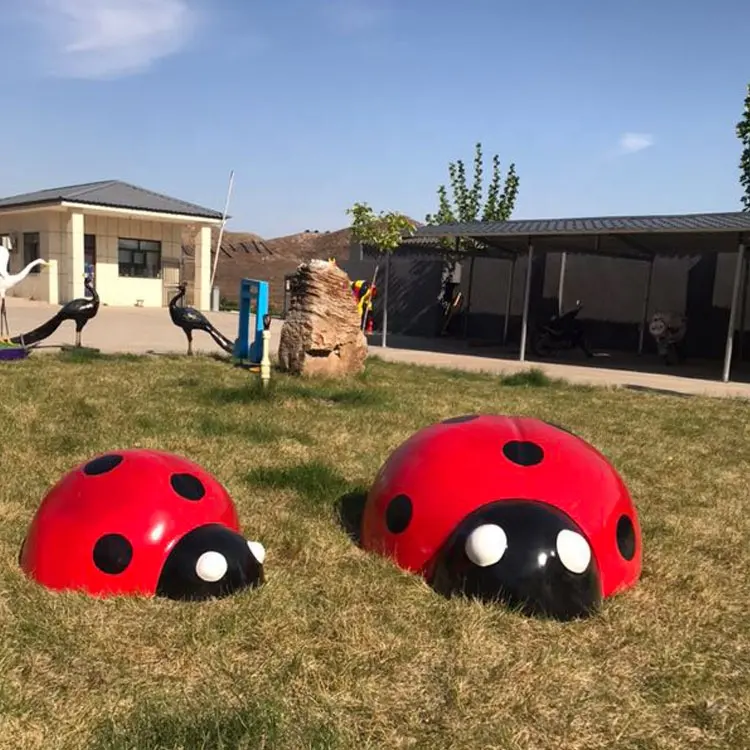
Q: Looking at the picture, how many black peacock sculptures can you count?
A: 2